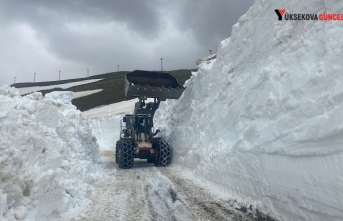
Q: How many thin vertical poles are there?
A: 7